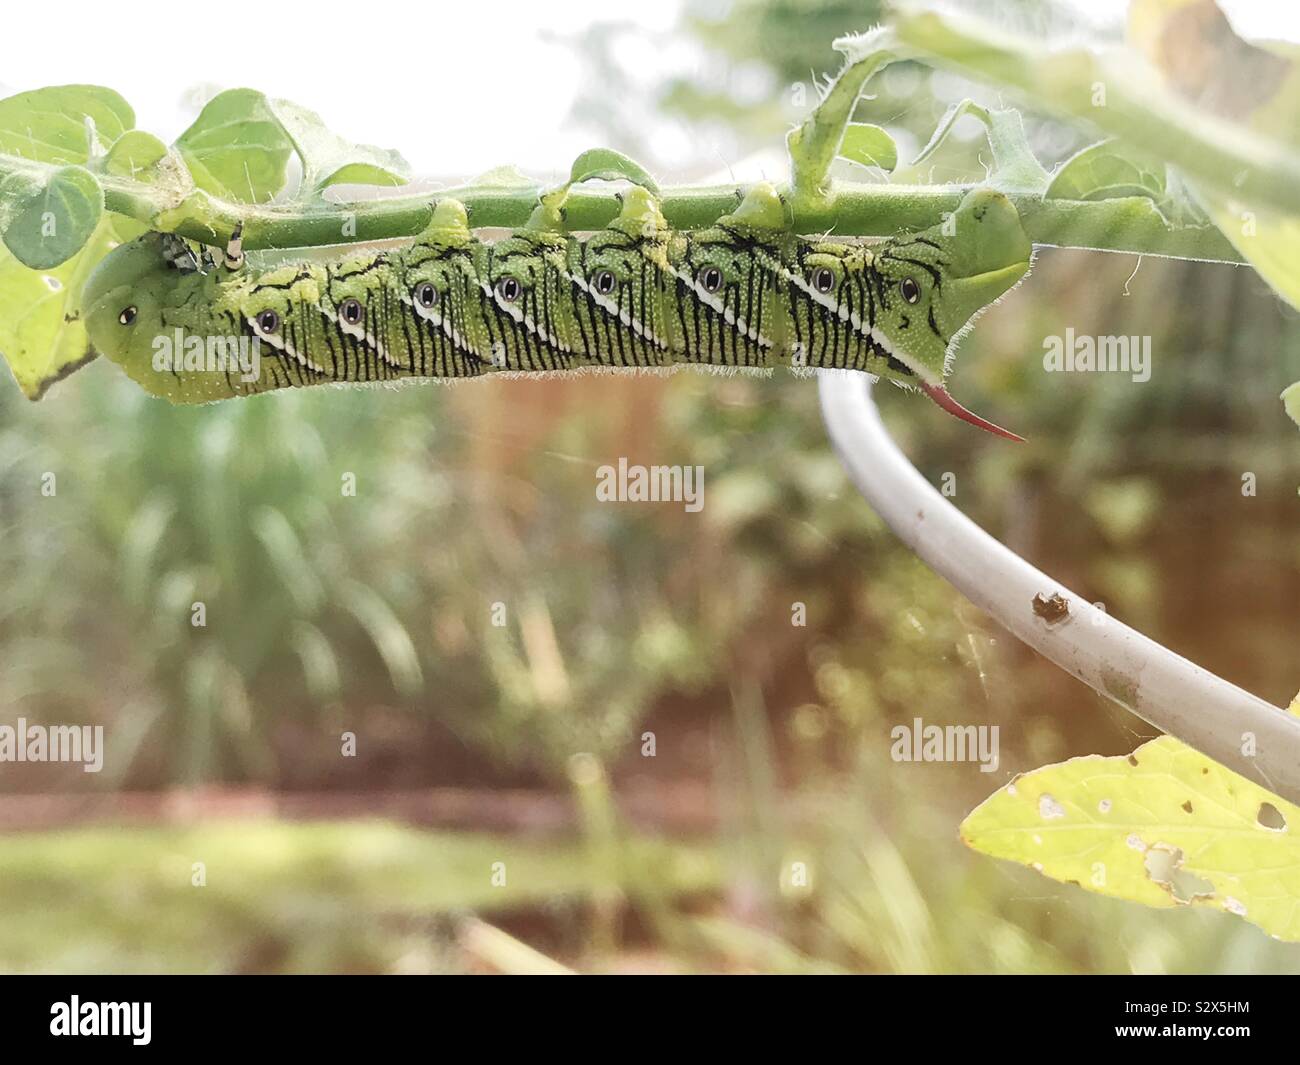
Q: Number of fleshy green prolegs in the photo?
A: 5